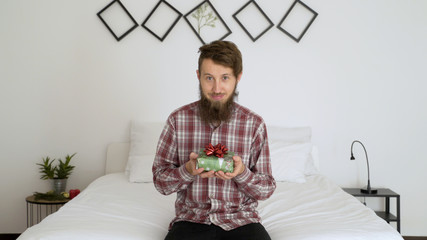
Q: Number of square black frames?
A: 5